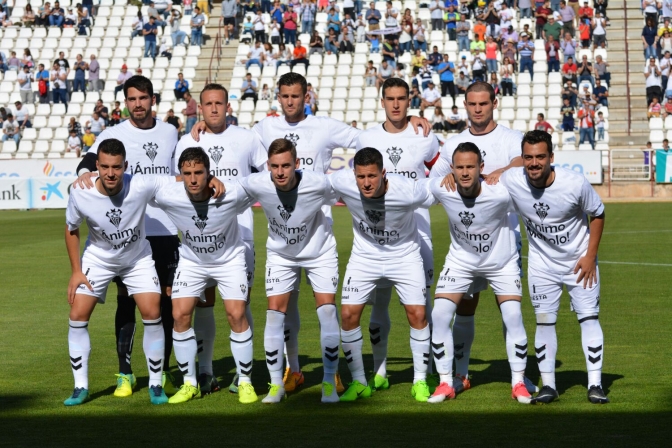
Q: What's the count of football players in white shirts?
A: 11